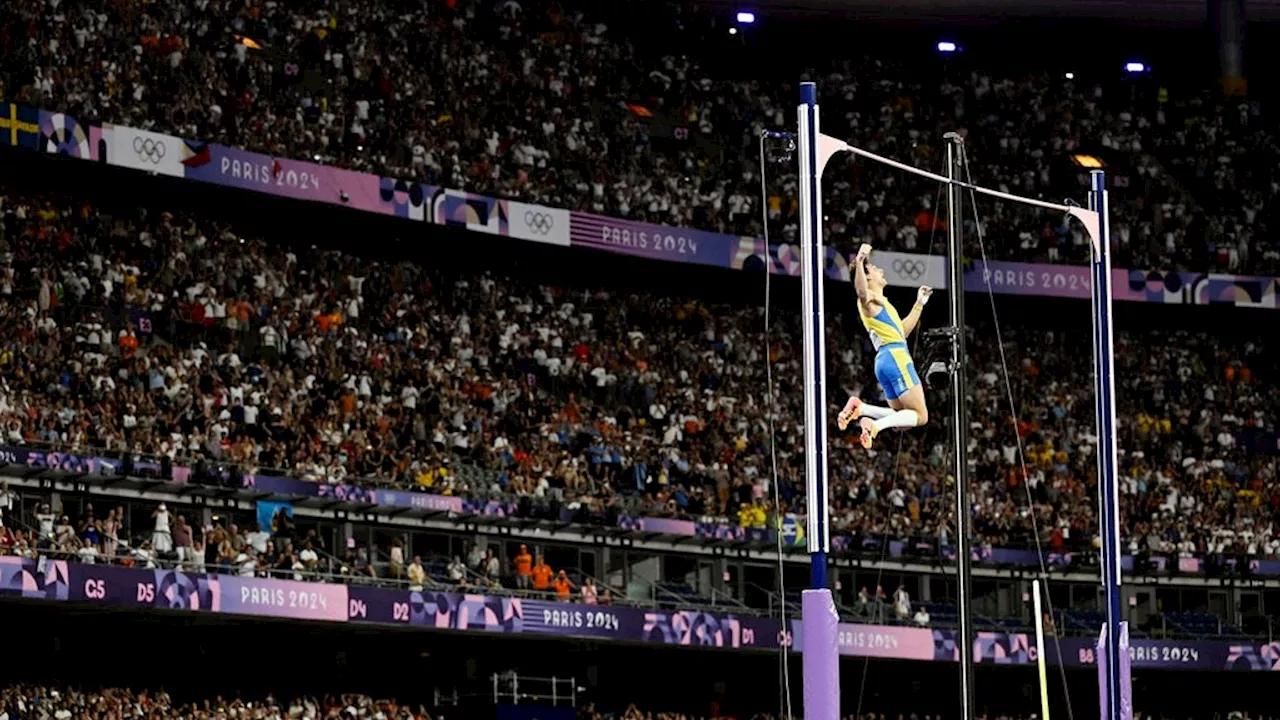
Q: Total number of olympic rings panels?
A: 3